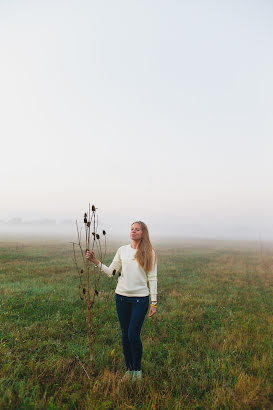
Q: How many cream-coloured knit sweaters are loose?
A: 1